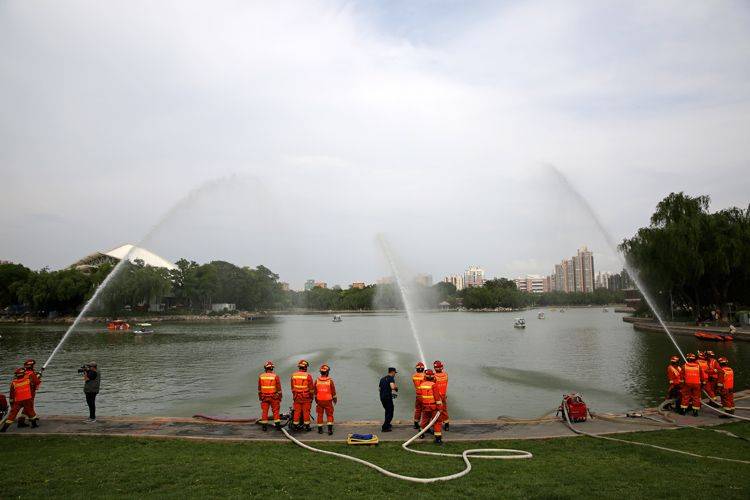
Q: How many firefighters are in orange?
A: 13